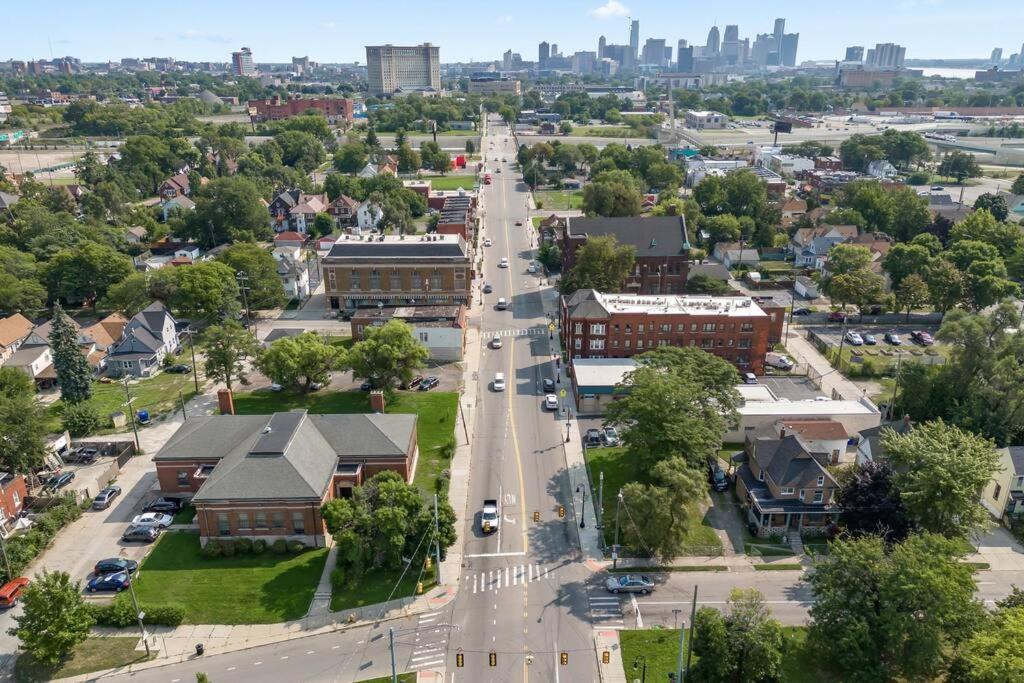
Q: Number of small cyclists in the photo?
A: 0